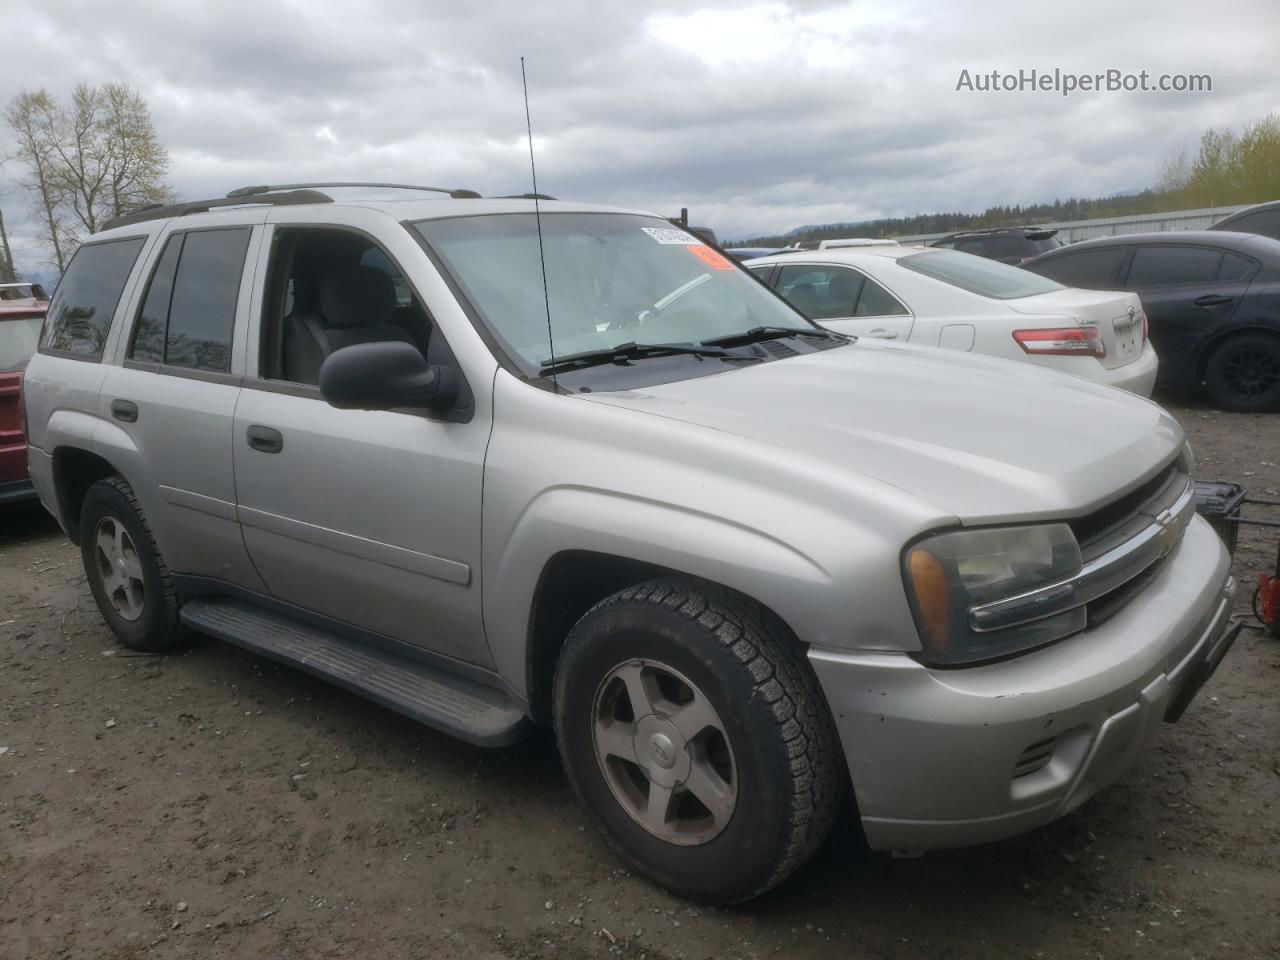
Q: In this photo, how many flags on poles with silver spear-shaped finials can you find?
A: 0